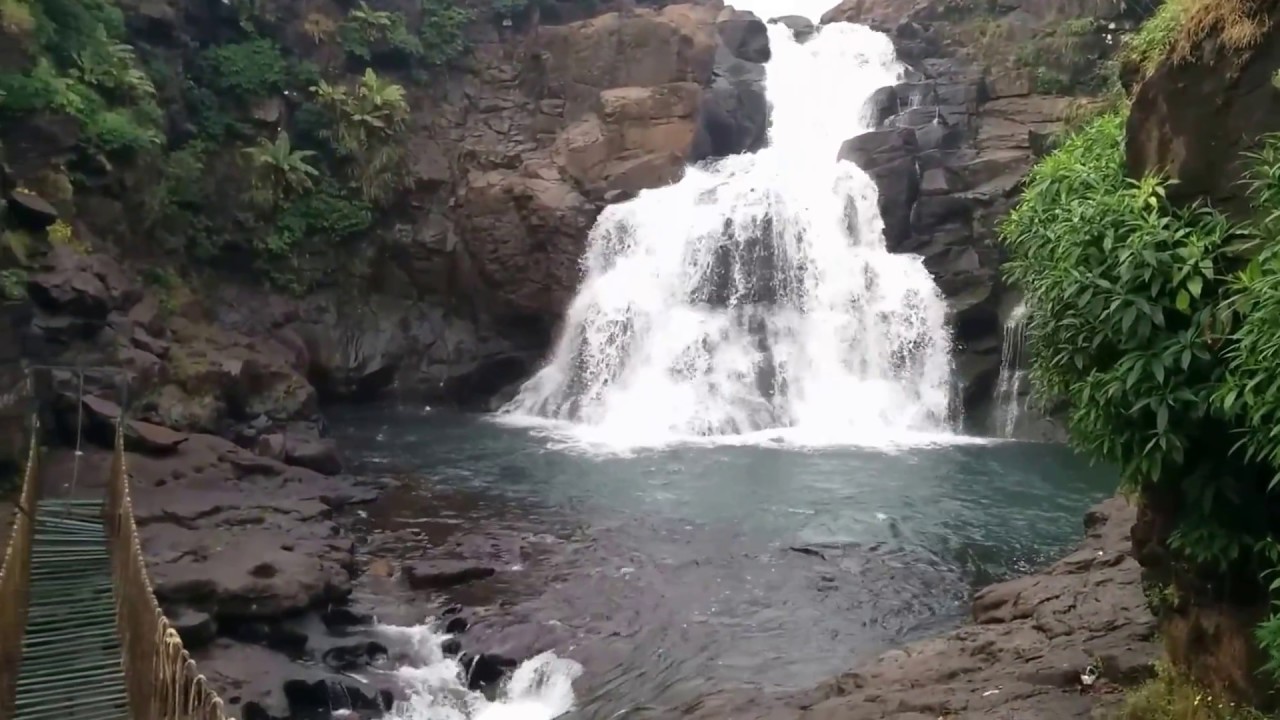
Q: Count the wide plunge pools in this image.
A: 1